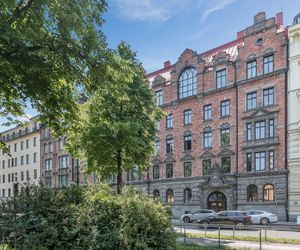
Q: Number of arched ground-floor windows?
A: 5